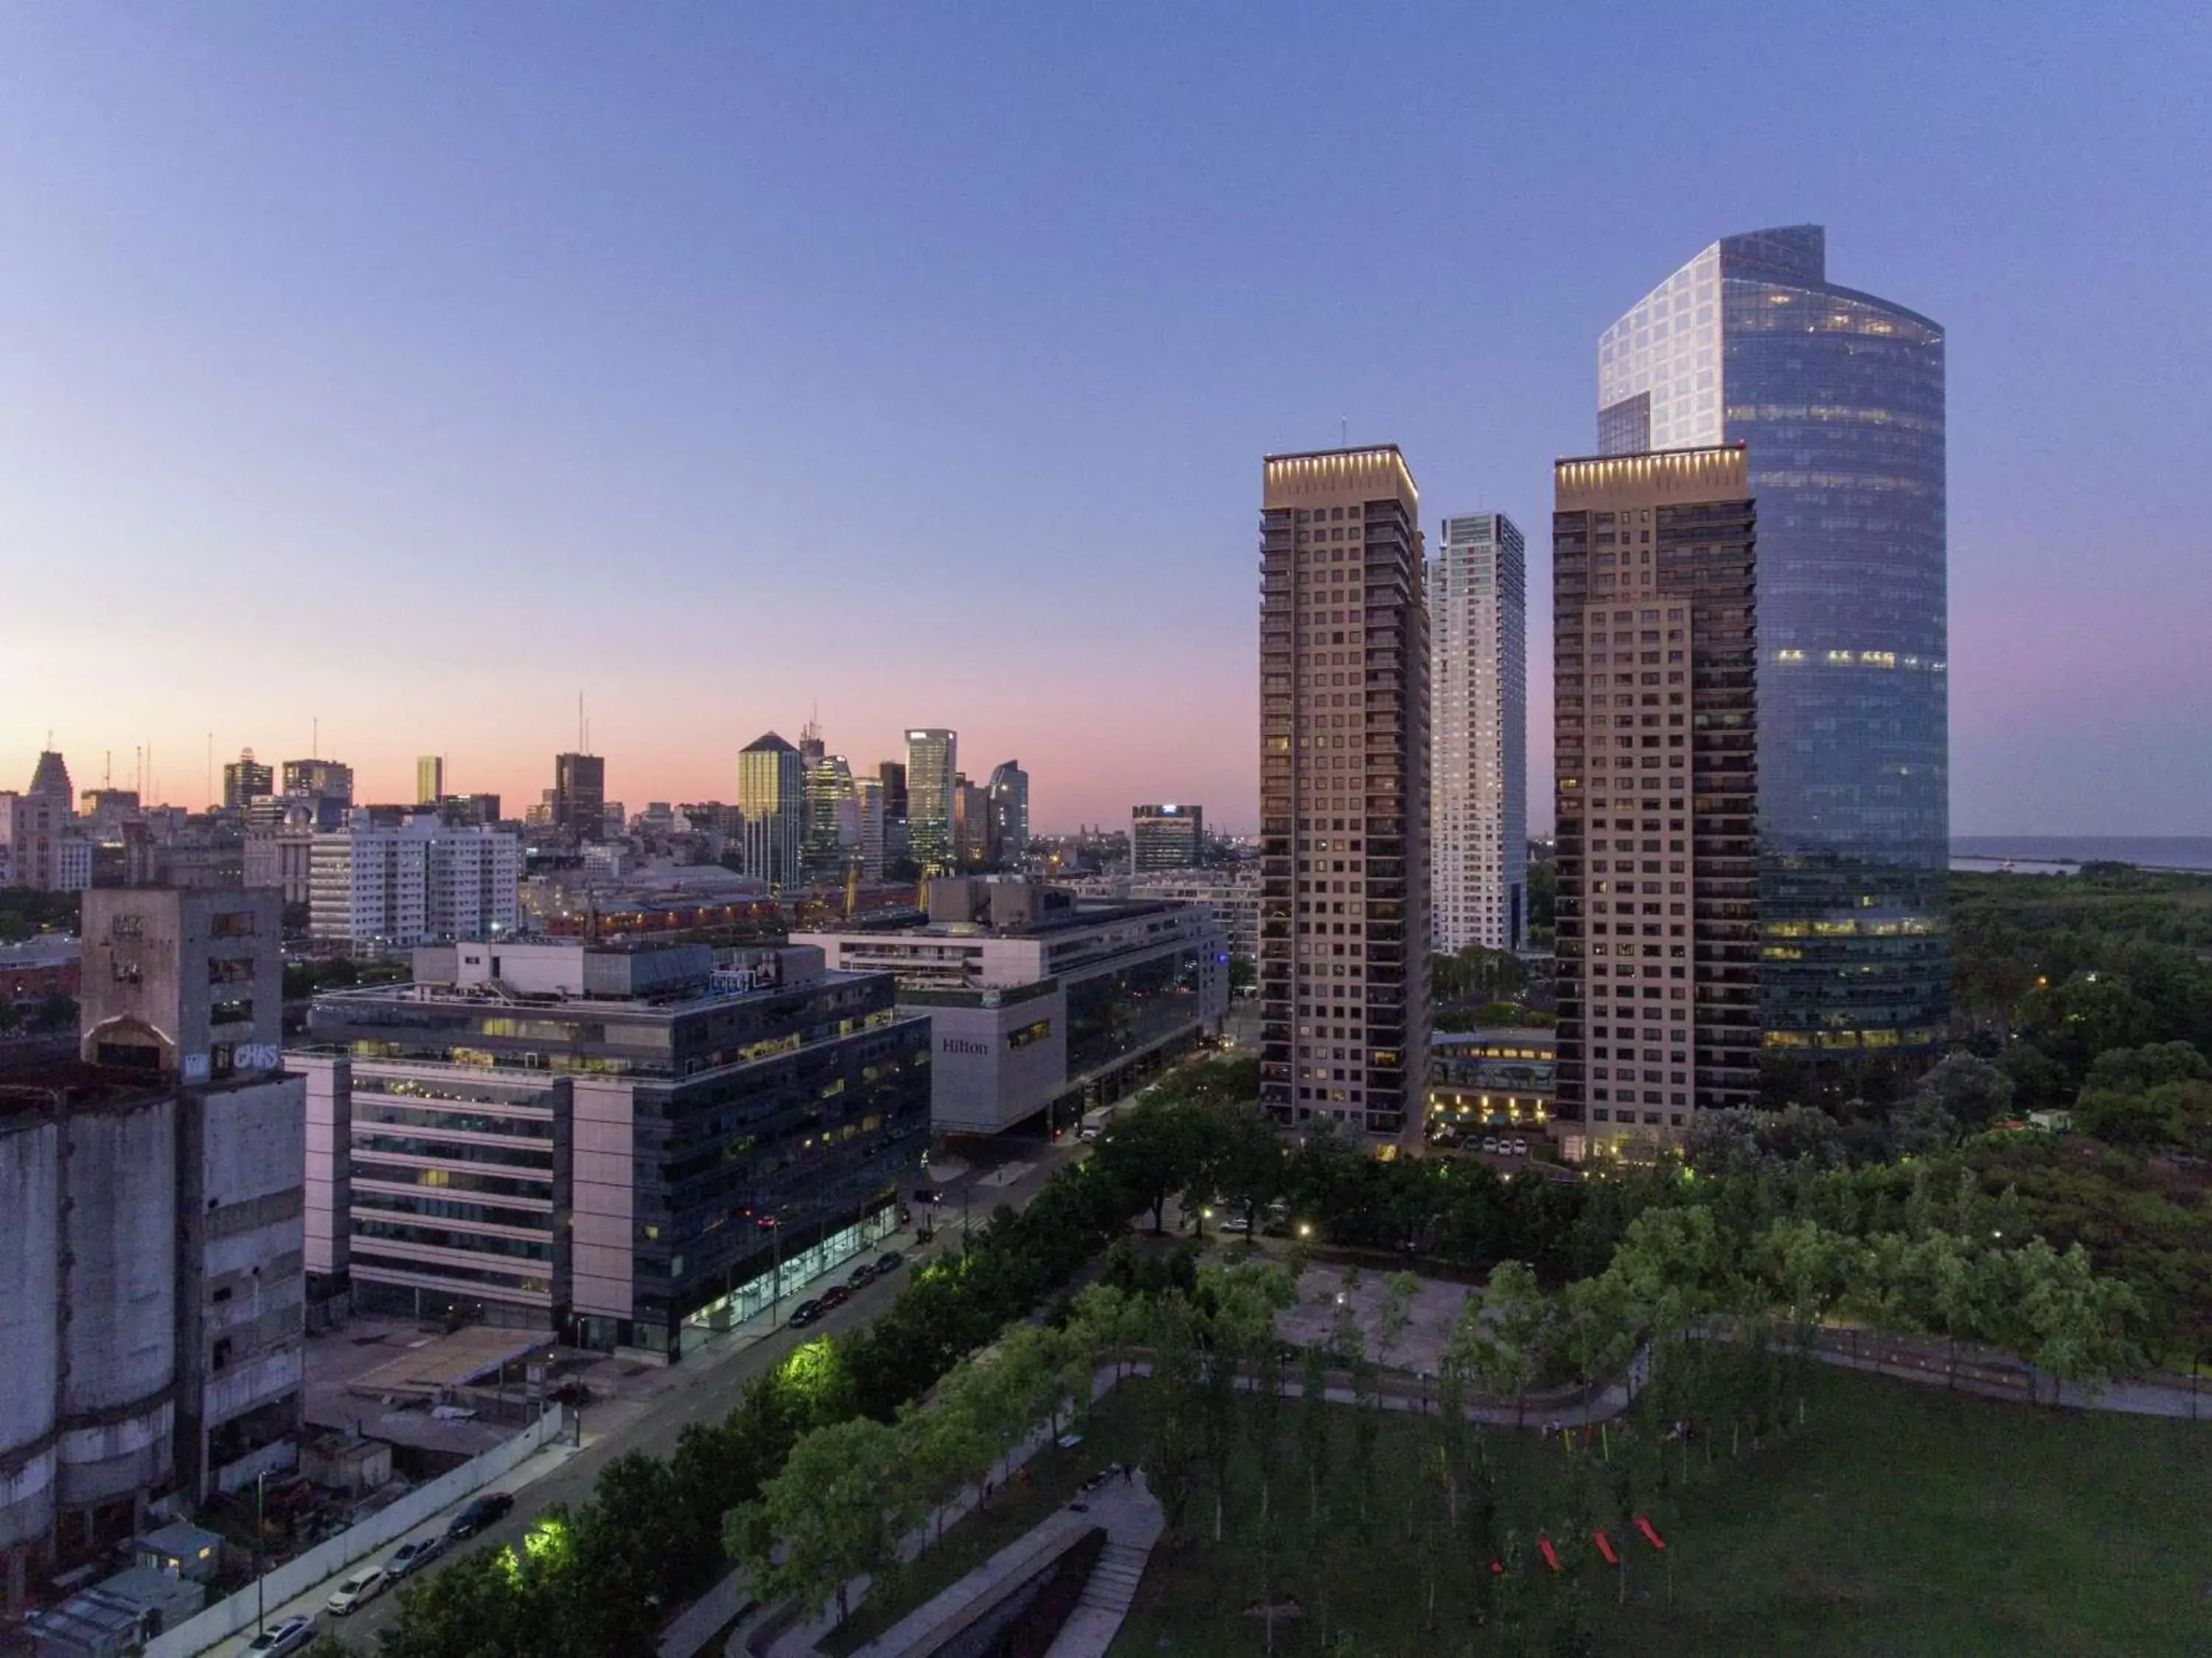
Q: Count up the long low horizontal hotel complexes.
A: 1